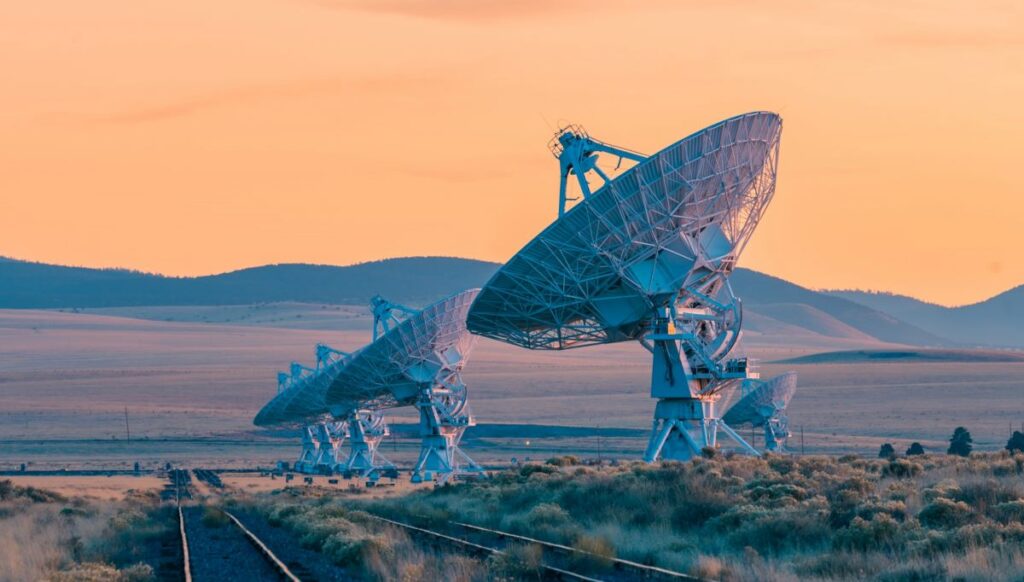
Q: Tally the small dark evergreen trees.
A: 4